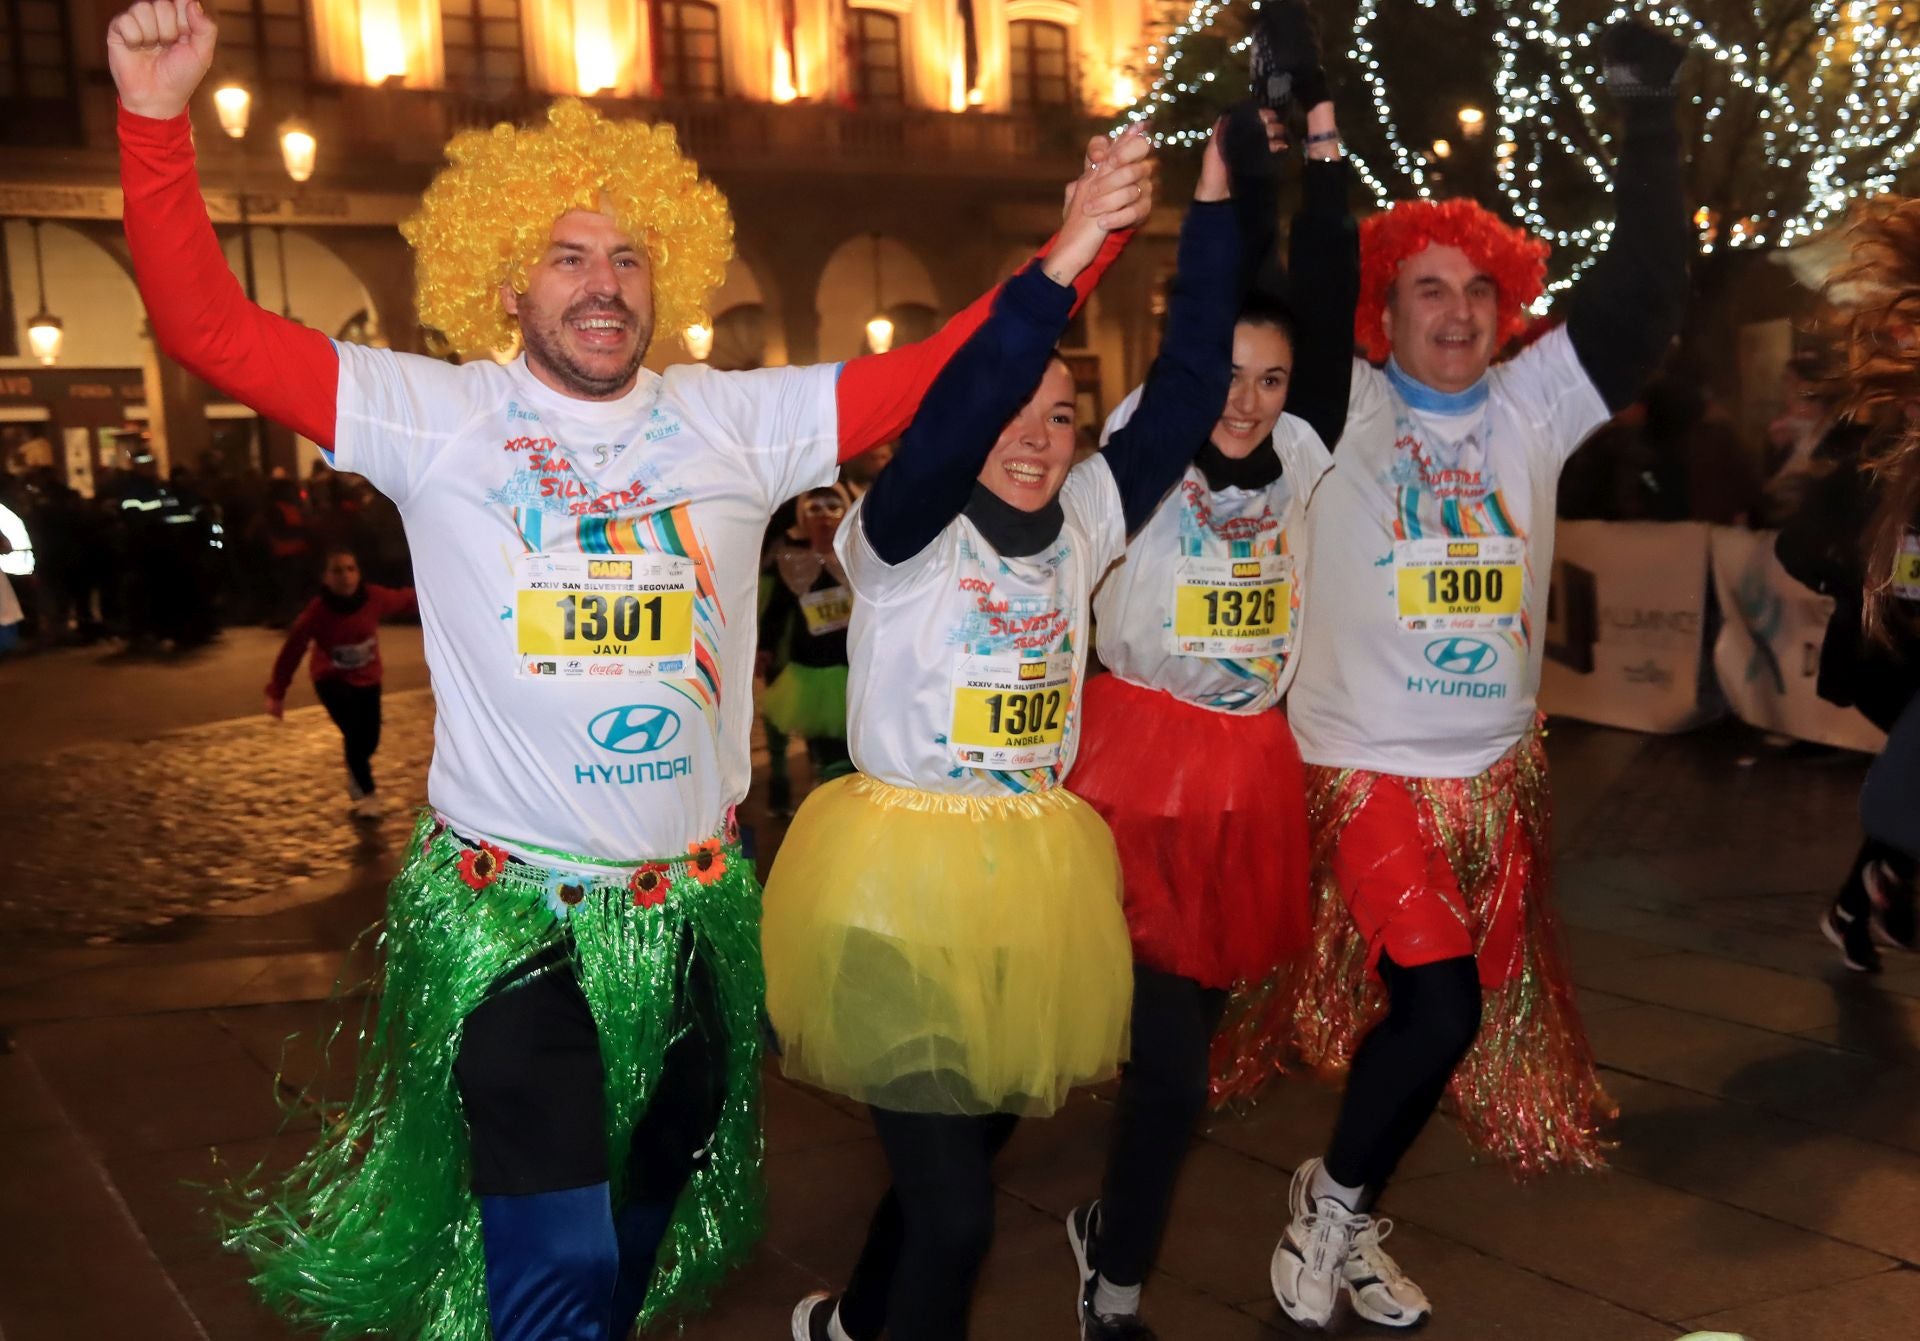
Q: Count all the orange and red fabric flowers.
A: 3